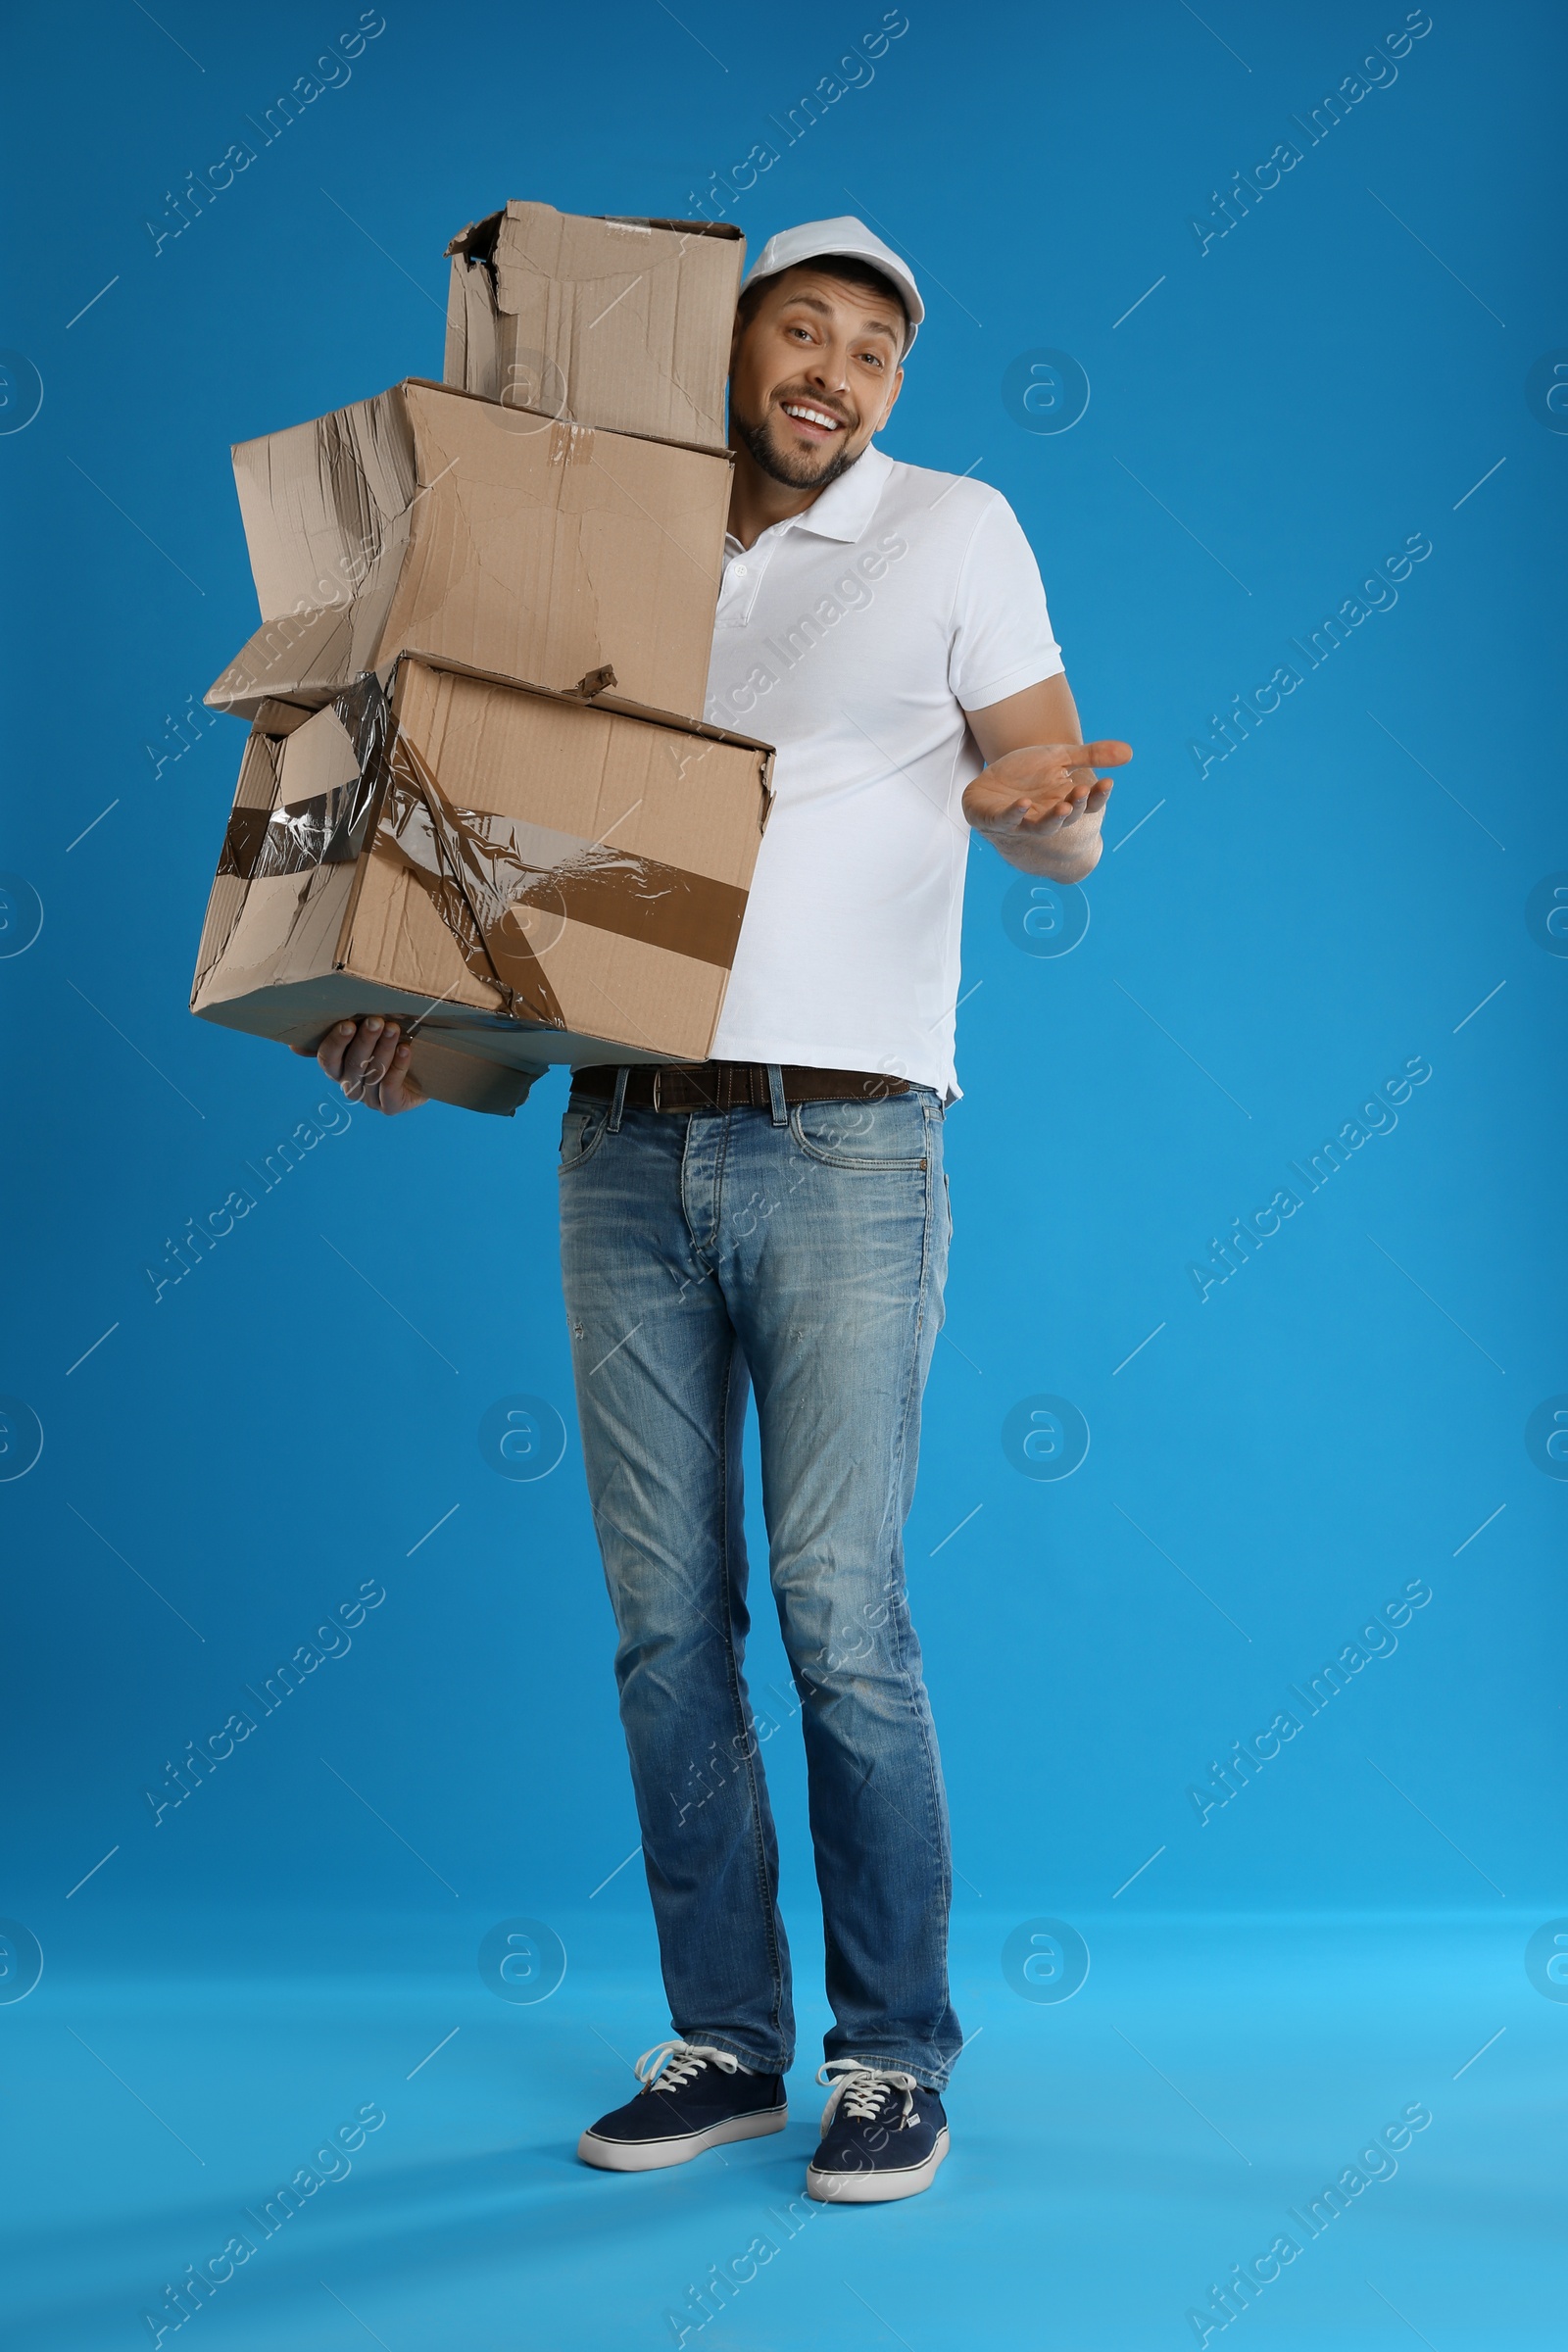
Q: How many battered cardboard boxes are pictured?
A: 3